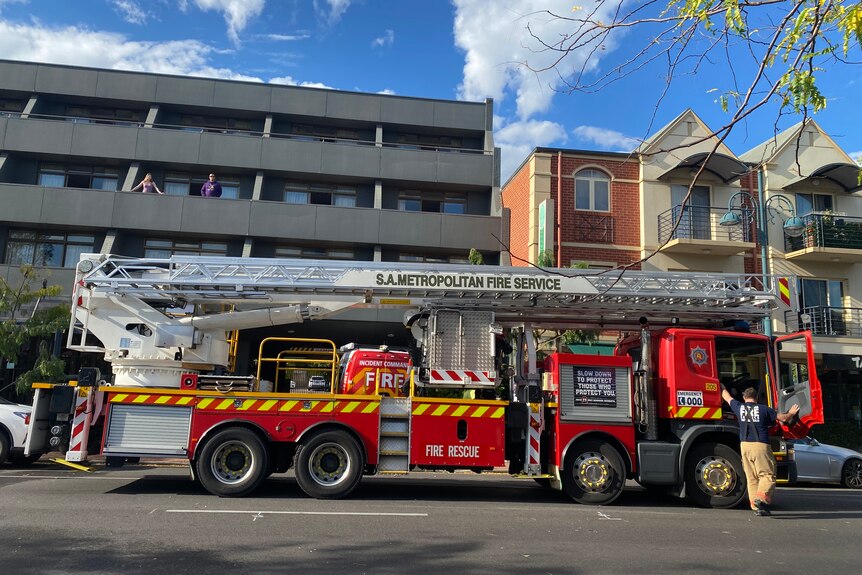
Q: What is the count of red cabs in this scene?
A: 1